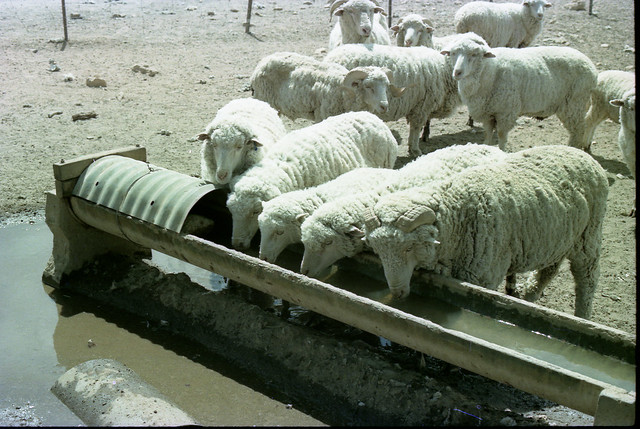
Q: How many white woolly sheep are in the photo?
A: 13